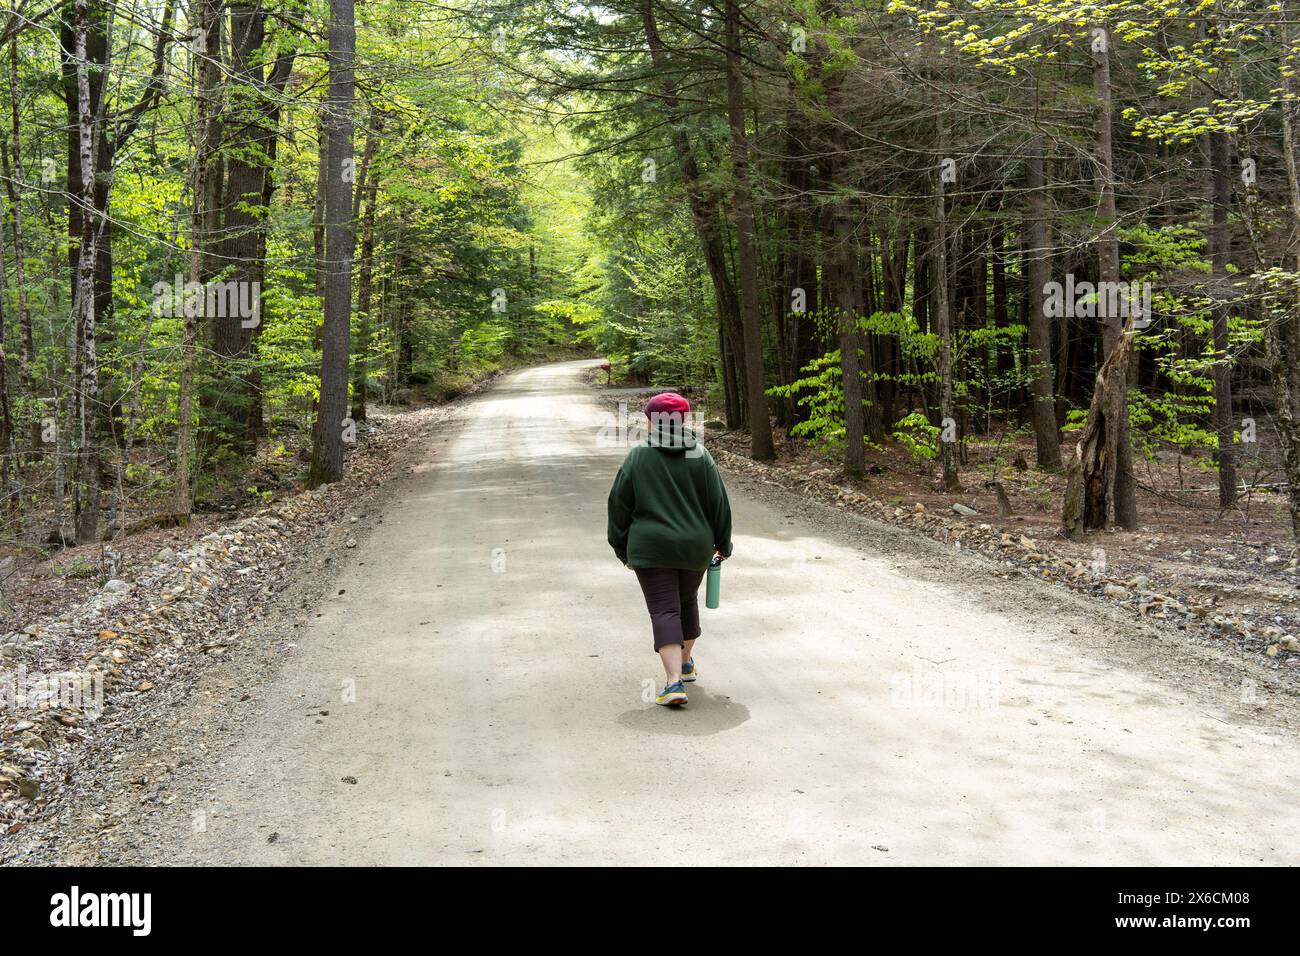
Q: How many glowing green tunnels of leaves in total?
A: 1